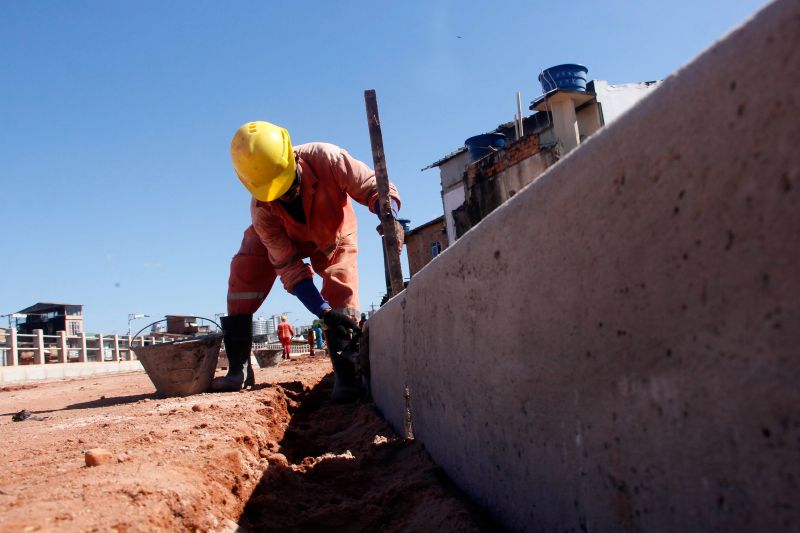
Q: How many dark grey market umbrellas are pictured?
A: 0